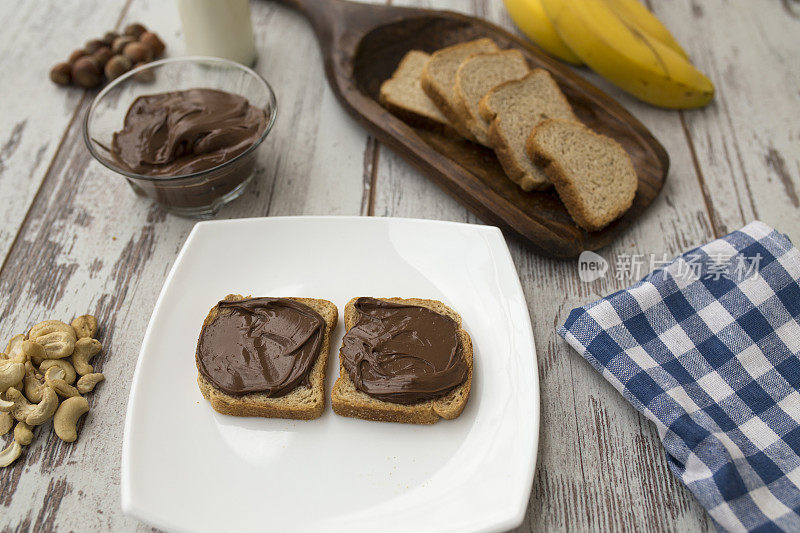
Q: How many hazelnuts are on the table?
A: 12